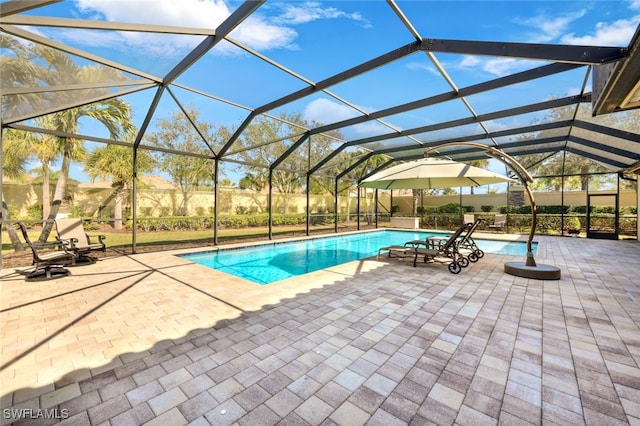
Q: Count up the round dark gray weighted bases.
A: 1